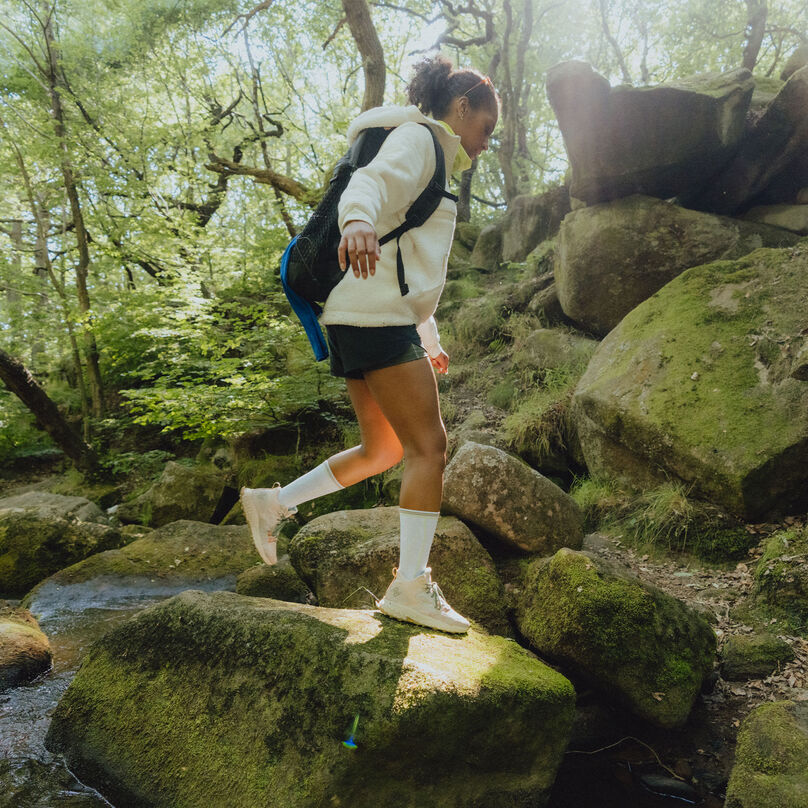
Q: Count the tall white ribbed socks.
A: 2